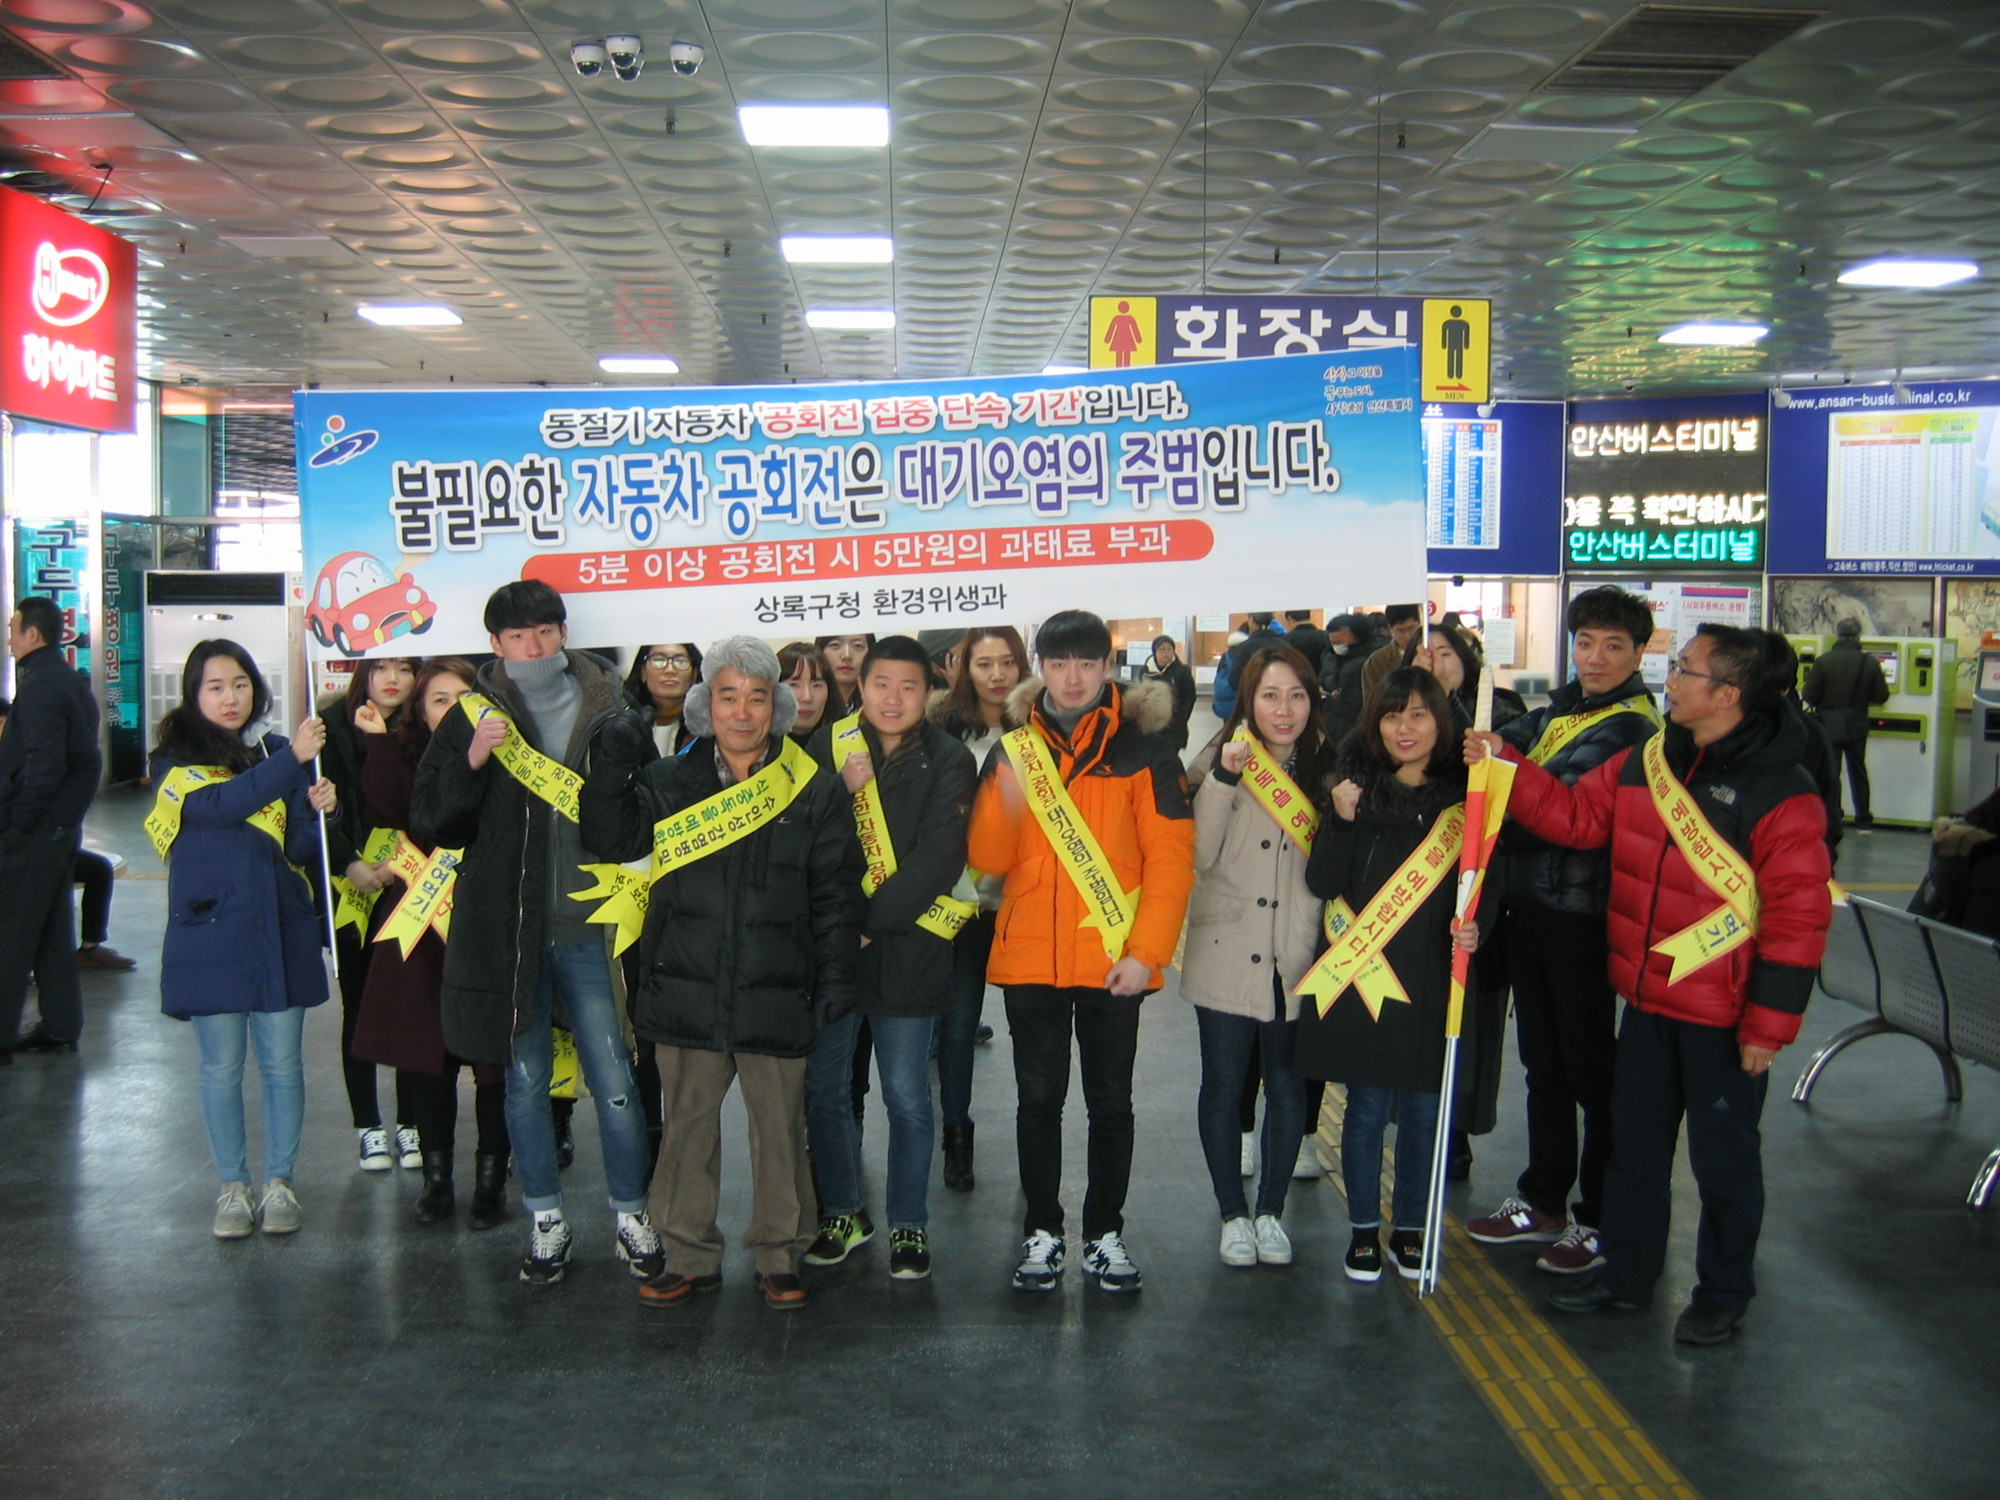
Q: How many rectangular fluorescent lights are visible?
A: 7